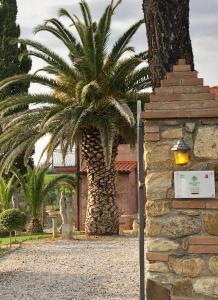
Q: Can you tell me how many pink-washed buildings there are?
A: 1